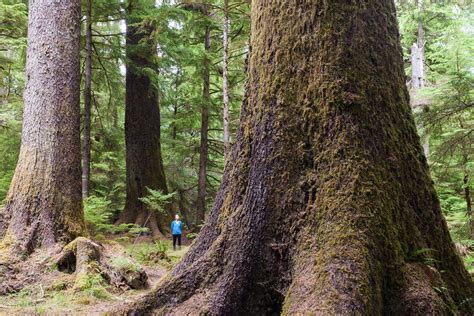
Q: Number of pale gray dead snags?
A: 1